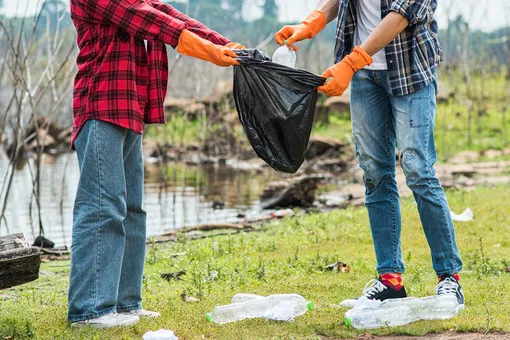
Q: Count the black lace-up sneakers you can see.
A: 2